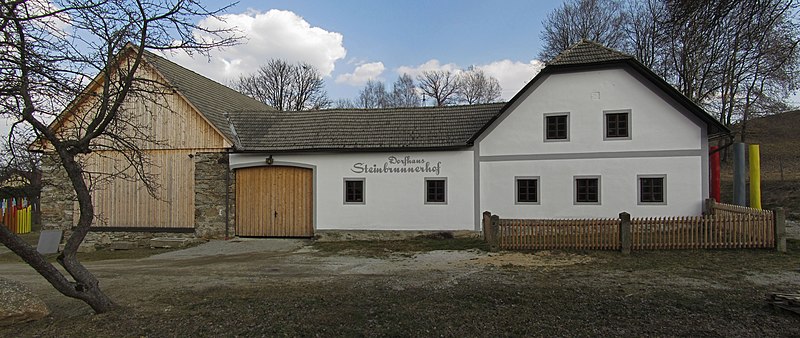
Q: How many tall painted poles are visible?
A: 3